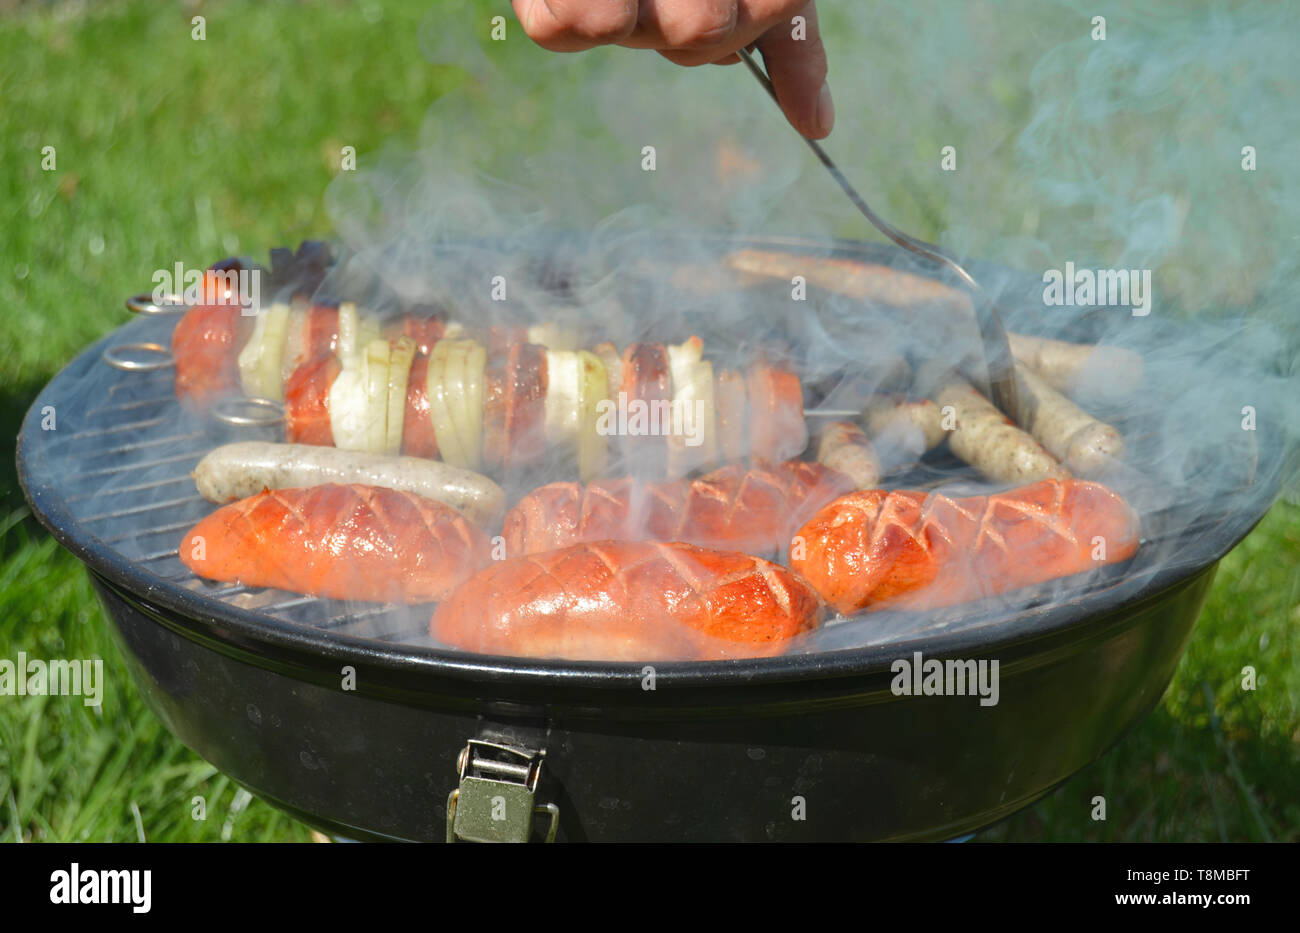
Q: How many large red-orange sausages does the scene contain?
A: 4